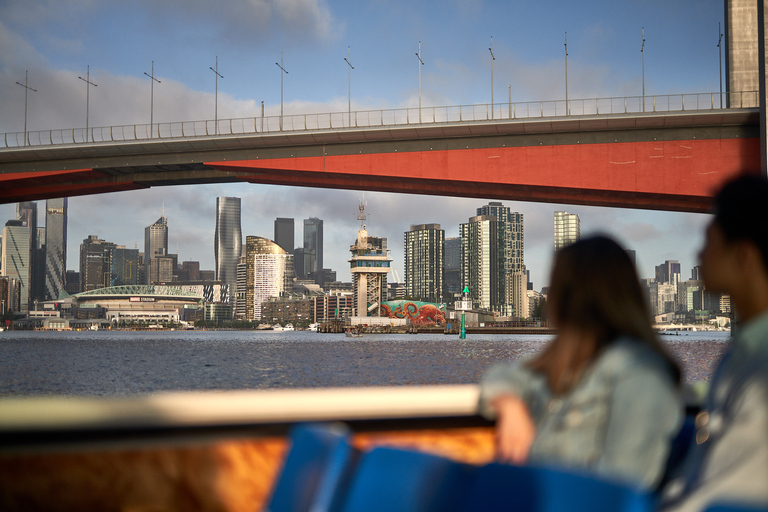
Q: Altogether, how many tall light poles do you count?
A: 11